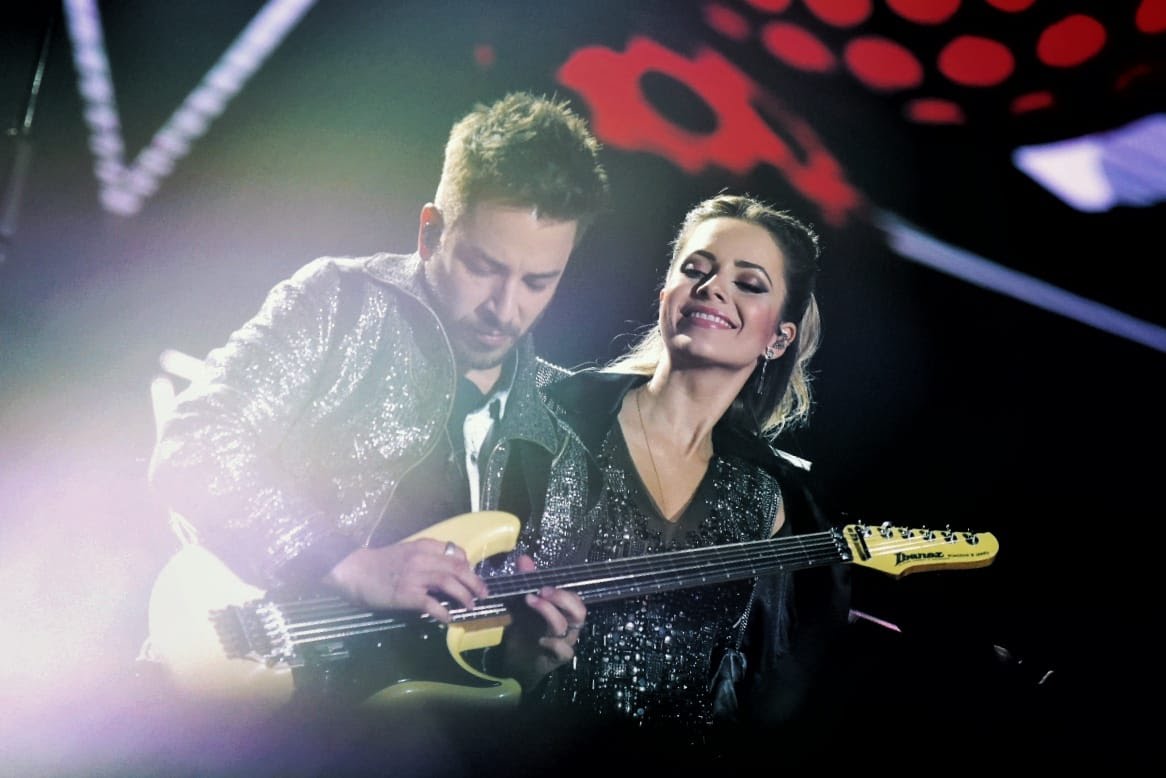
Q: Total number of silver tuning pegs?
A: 6